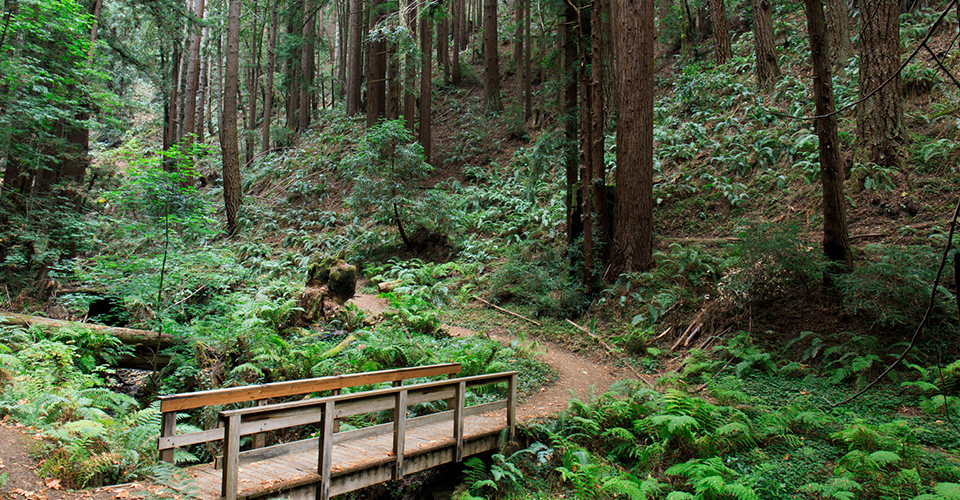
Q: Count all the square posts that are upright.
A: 10